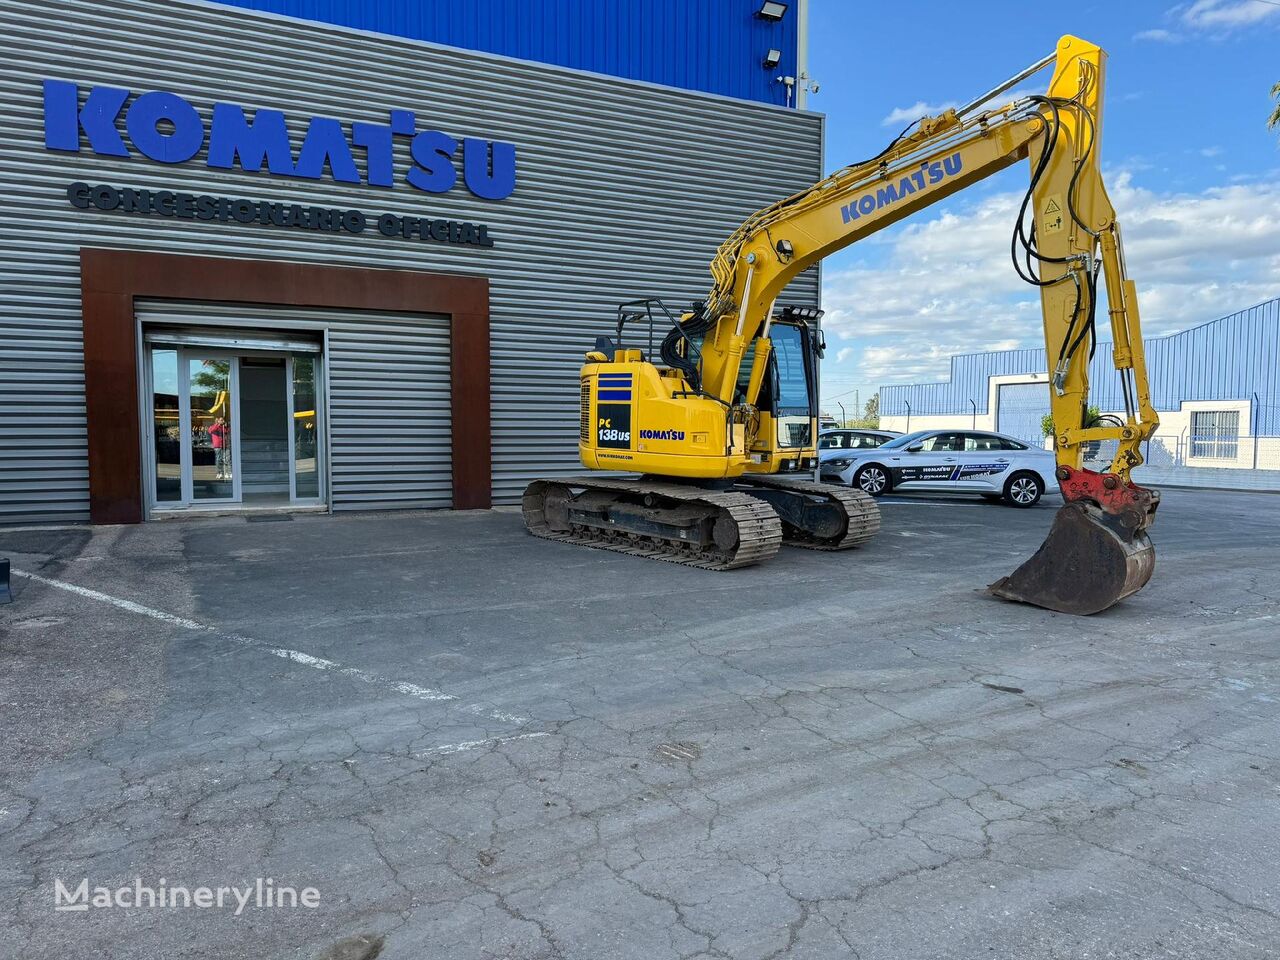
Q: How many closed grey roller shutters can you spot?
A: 1